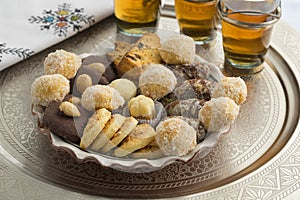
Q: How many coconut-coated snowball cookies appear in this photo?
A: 8